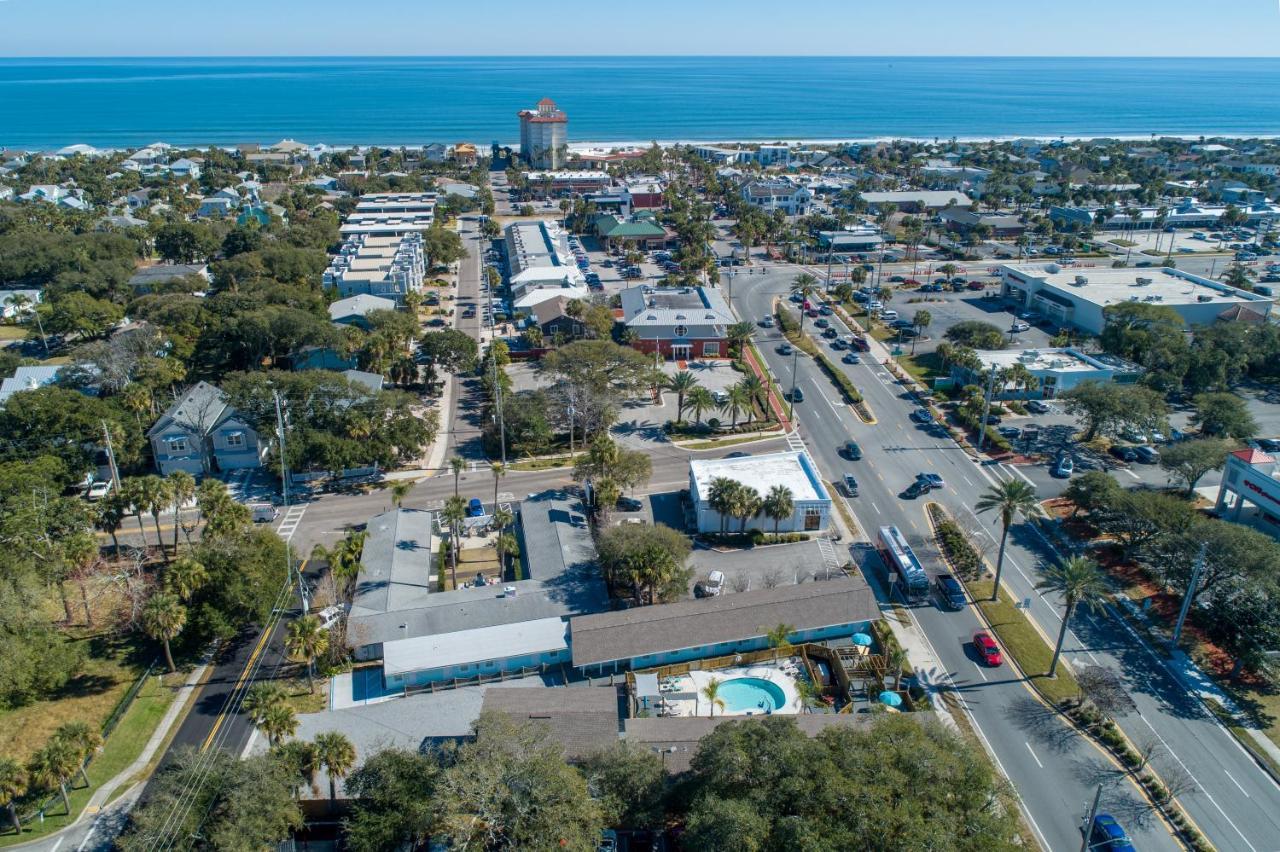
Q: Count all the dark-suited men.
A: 0